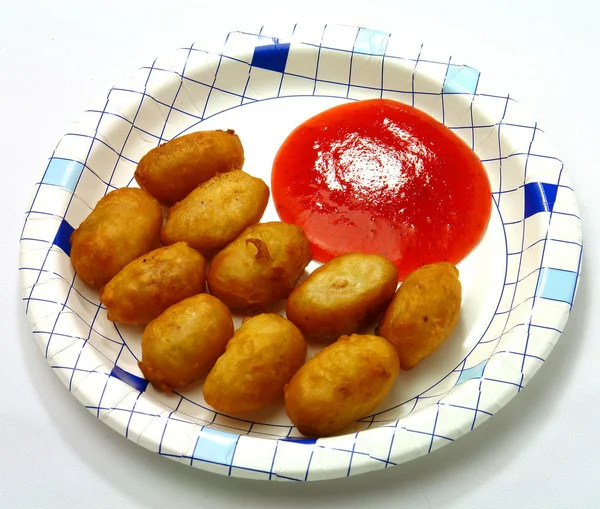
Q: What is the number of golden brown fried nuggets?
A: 10